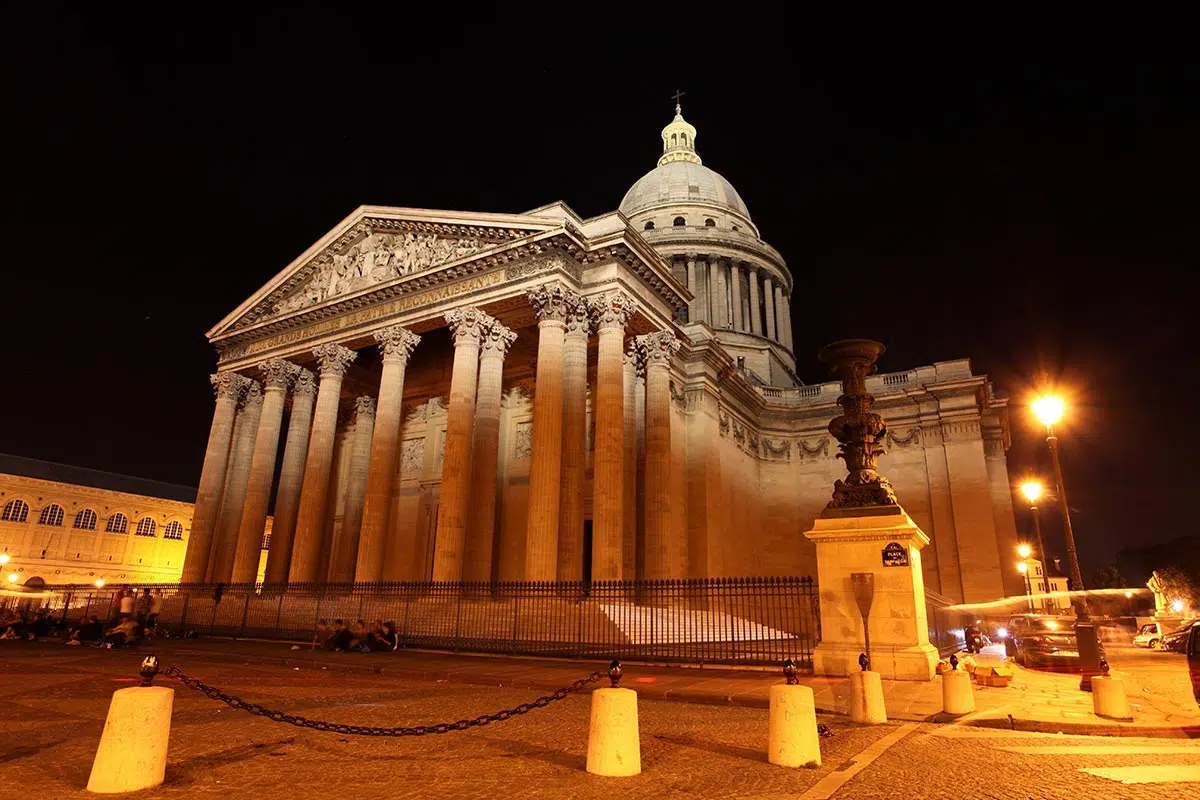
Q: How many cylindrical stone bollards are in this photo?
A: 6